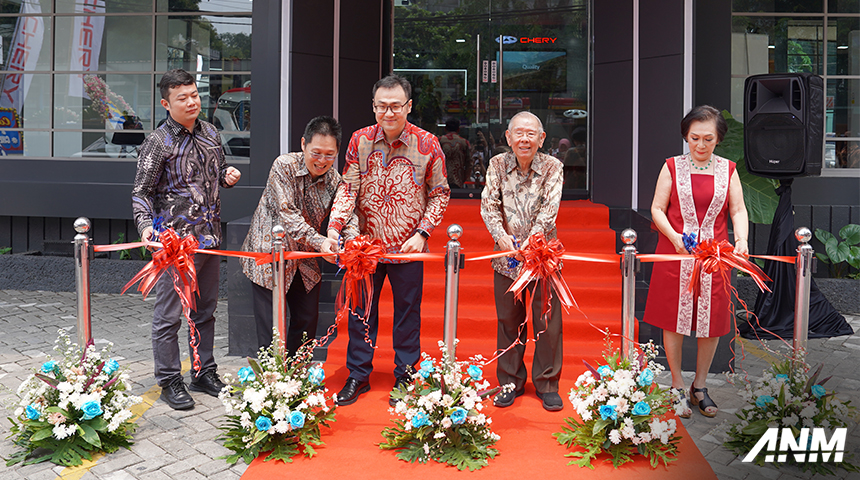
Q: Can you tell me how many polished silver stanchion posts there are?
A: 5